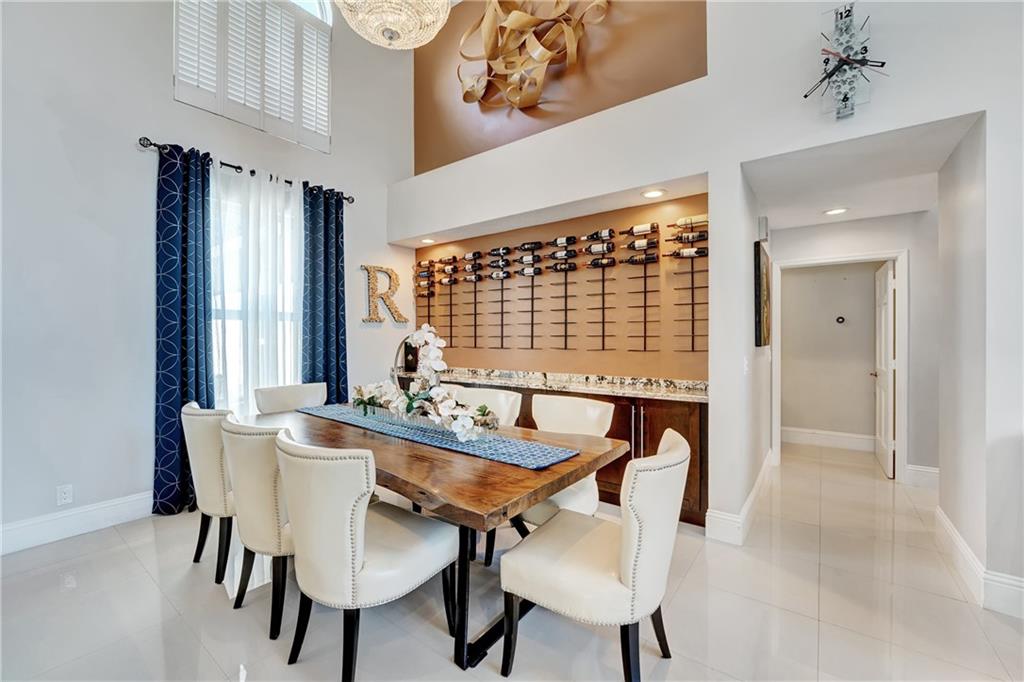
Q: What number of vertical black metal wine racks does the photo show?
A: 9